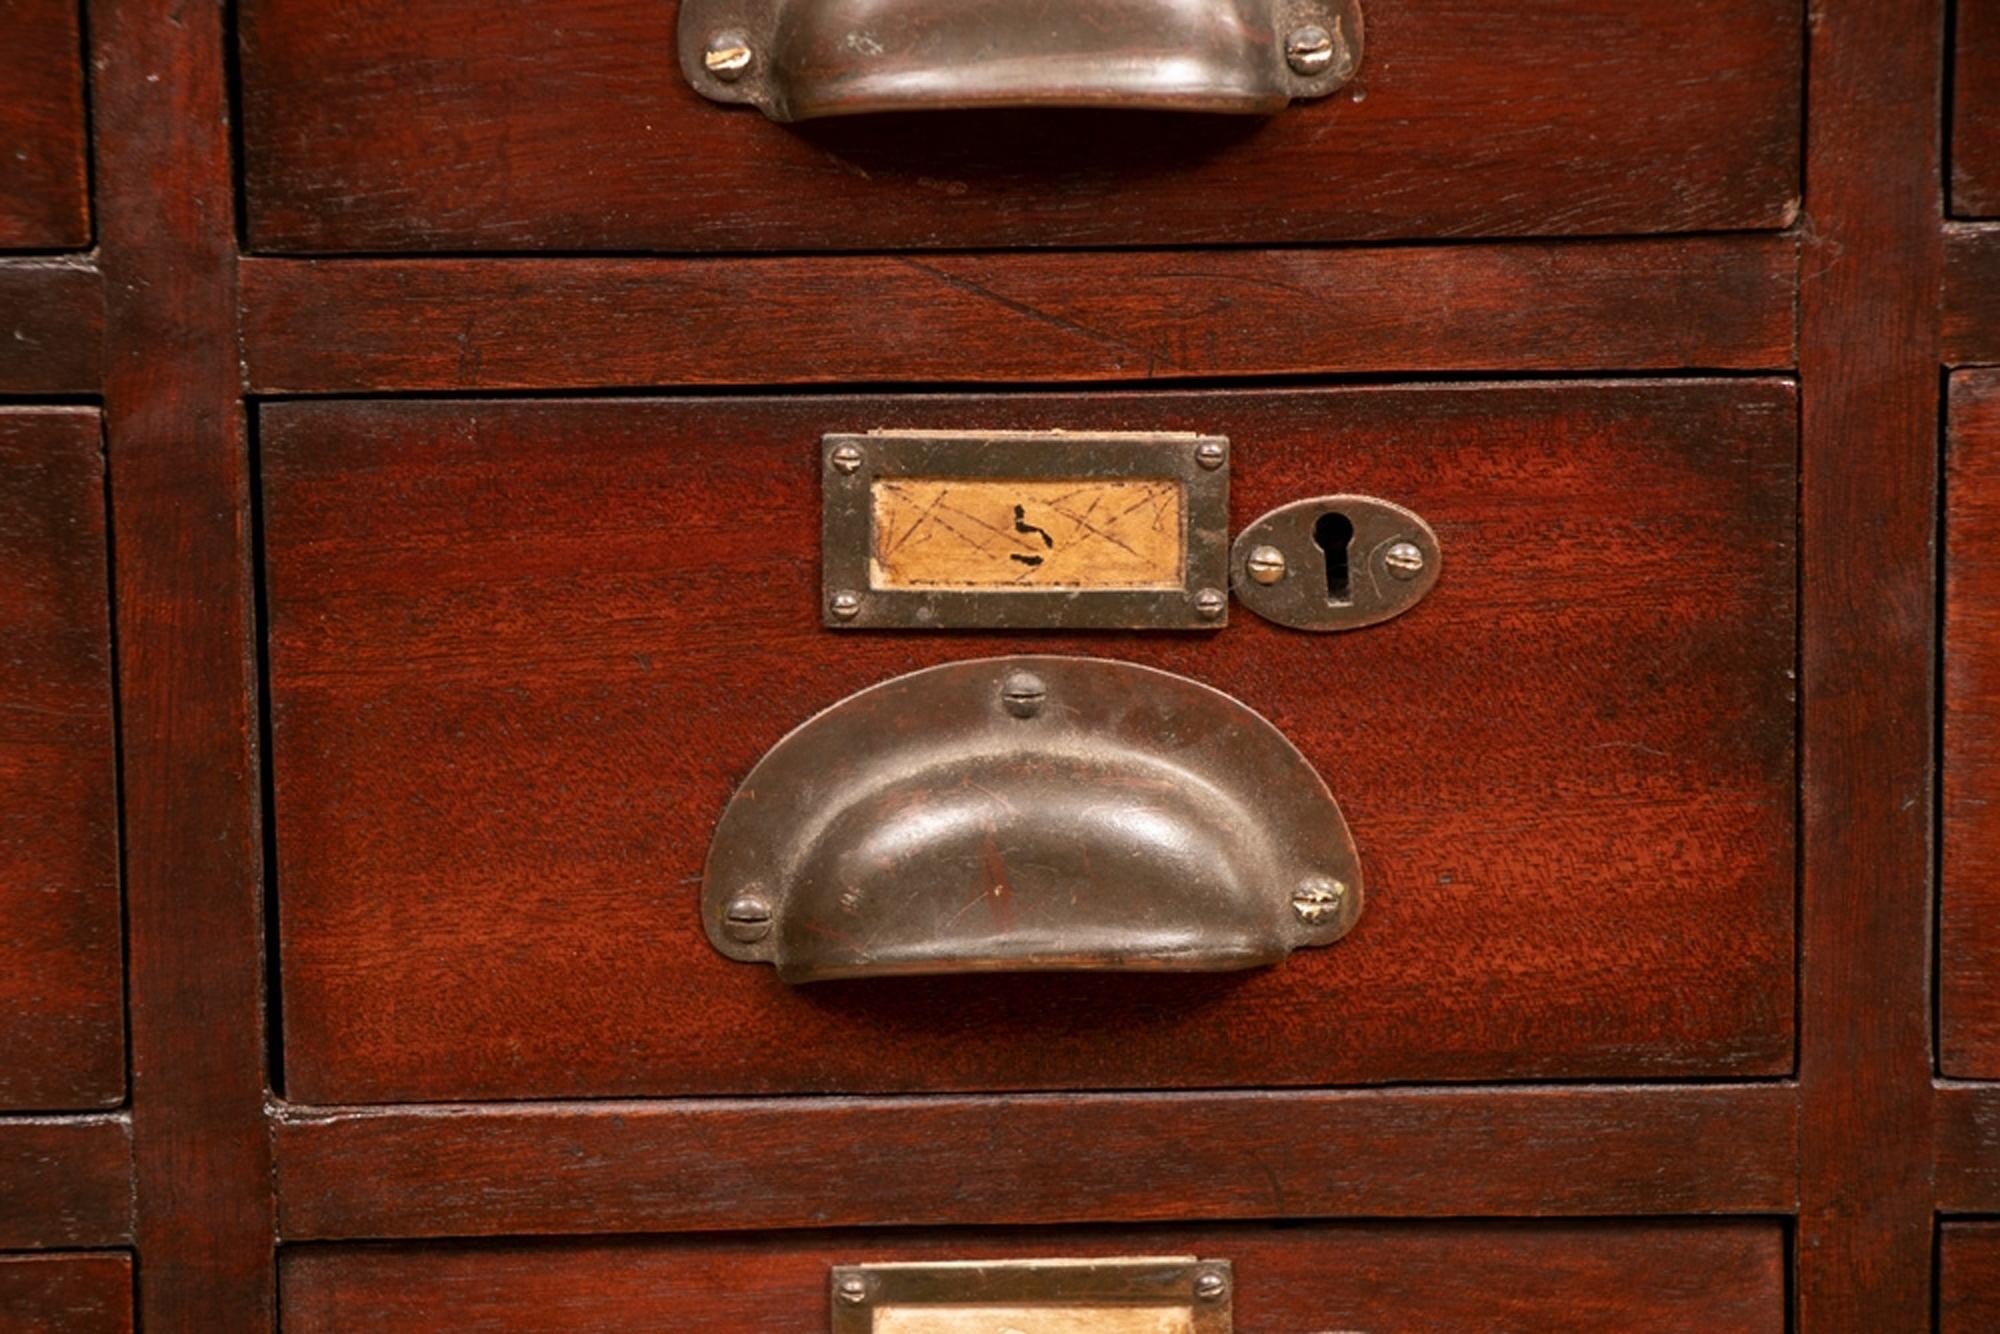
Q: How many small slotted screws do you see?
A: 13